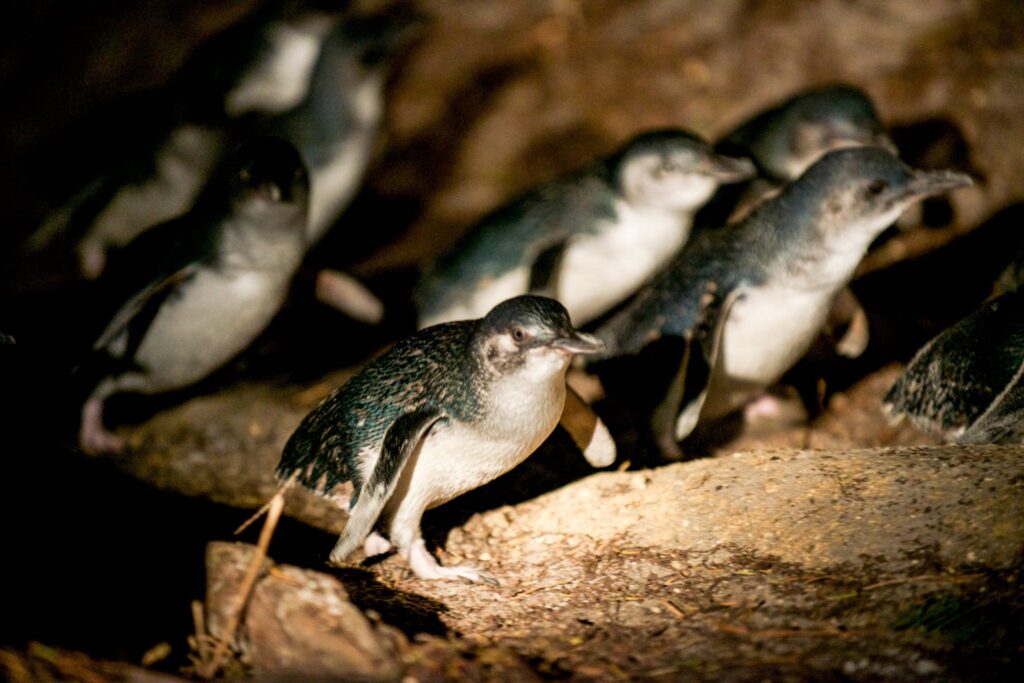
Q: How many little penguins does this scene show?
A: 9